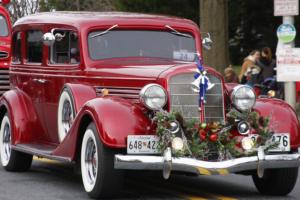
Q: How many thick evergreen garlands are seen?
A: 1